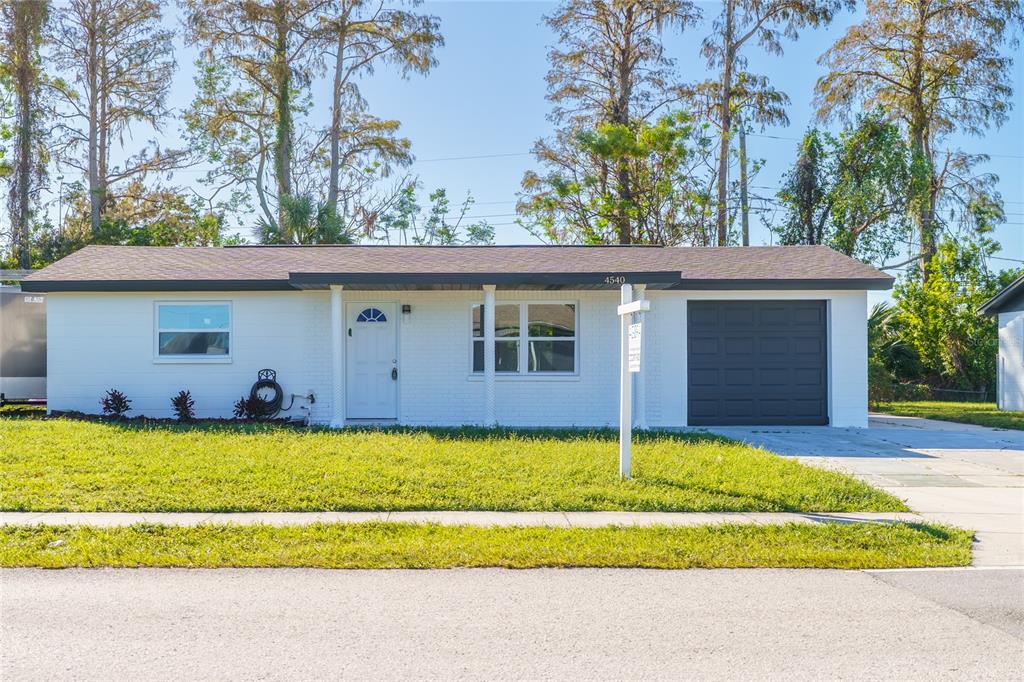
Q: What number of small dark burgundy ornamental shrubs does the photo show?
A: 3